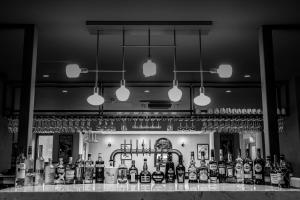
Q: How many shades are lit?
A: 7